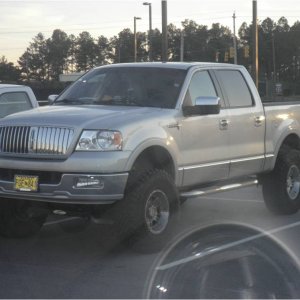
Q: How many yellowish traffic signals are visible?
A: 3